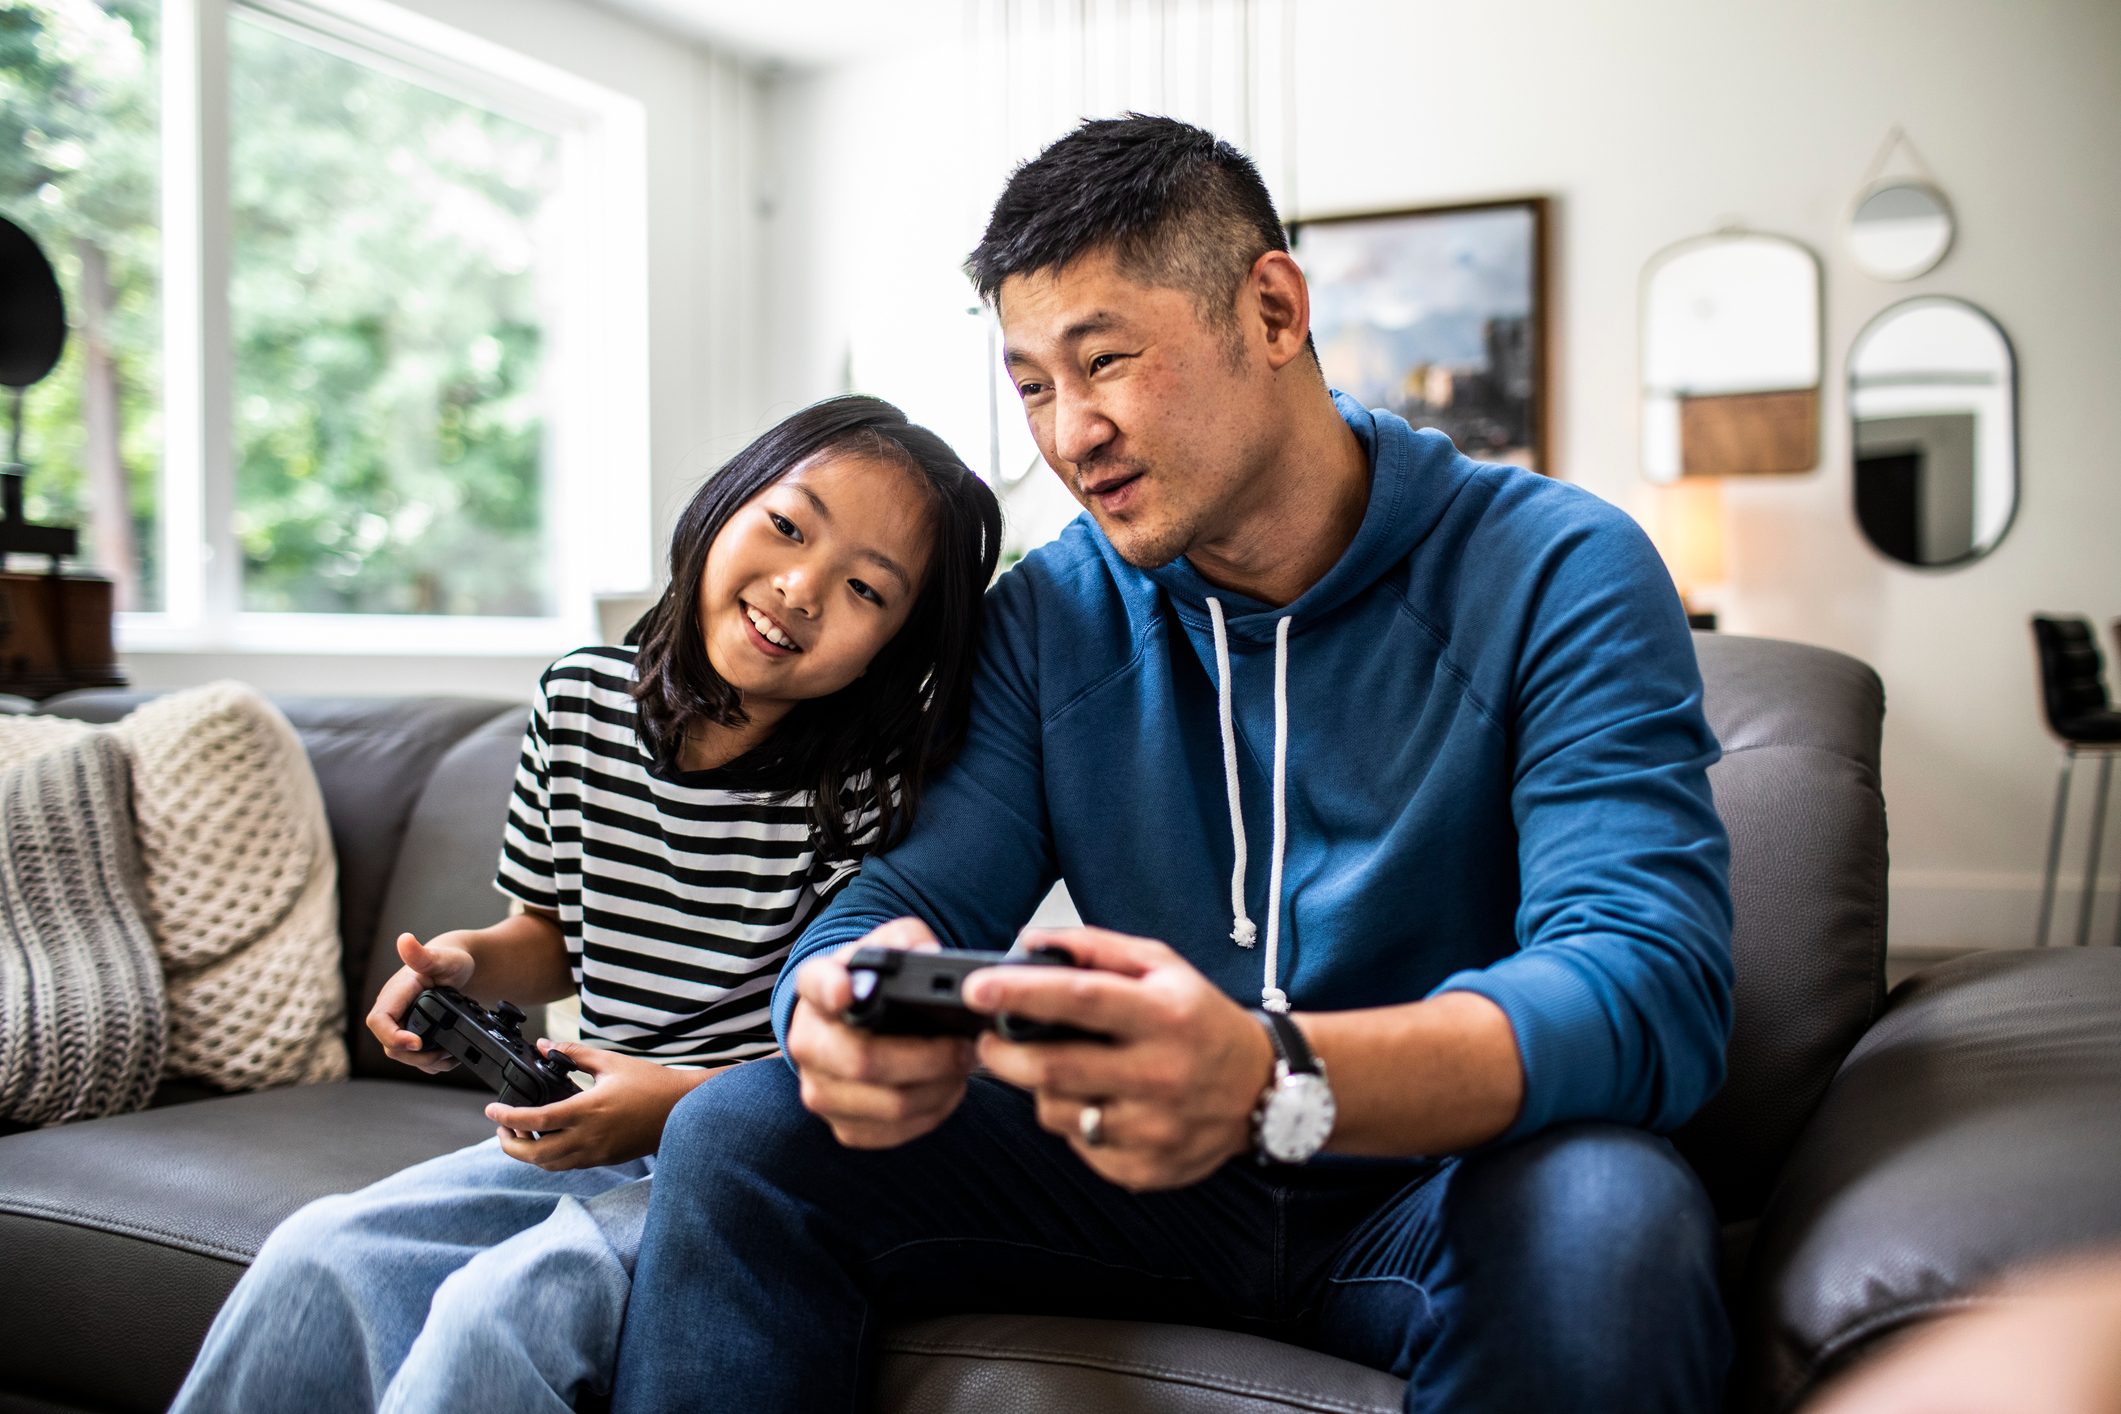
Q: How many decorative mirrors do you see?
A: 3